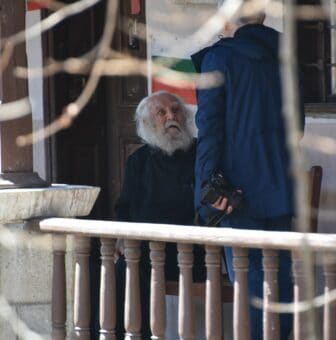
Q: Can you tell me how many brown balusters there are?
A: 11